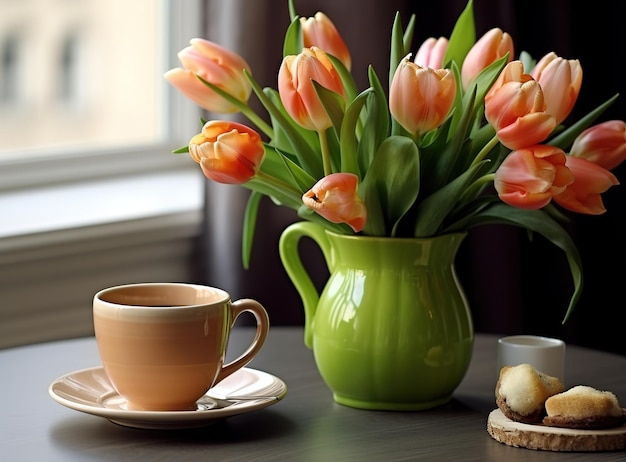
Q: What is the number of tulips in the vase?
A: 13